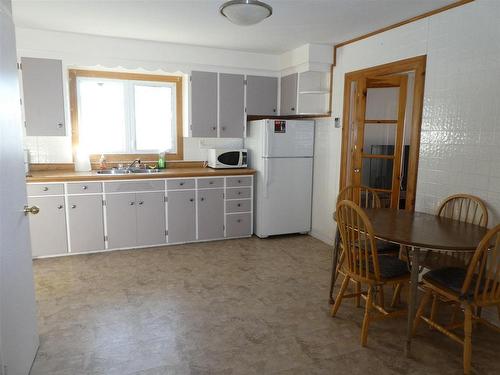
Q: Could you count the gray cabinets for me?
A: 11